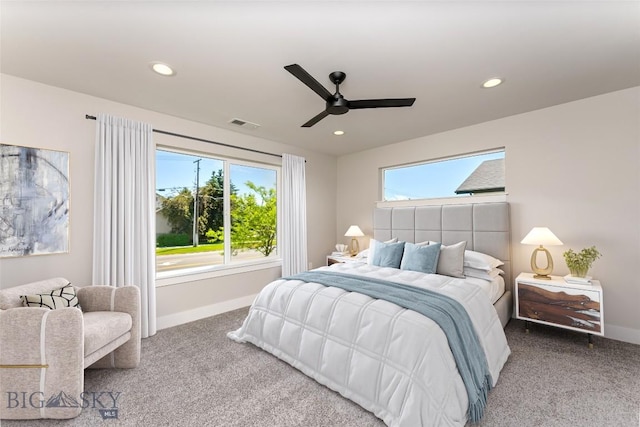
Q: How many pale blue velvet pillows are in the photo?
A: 2